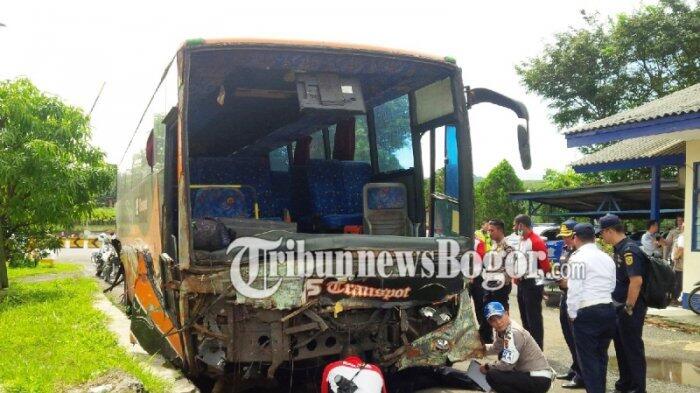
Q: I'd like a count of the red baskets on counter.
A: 0